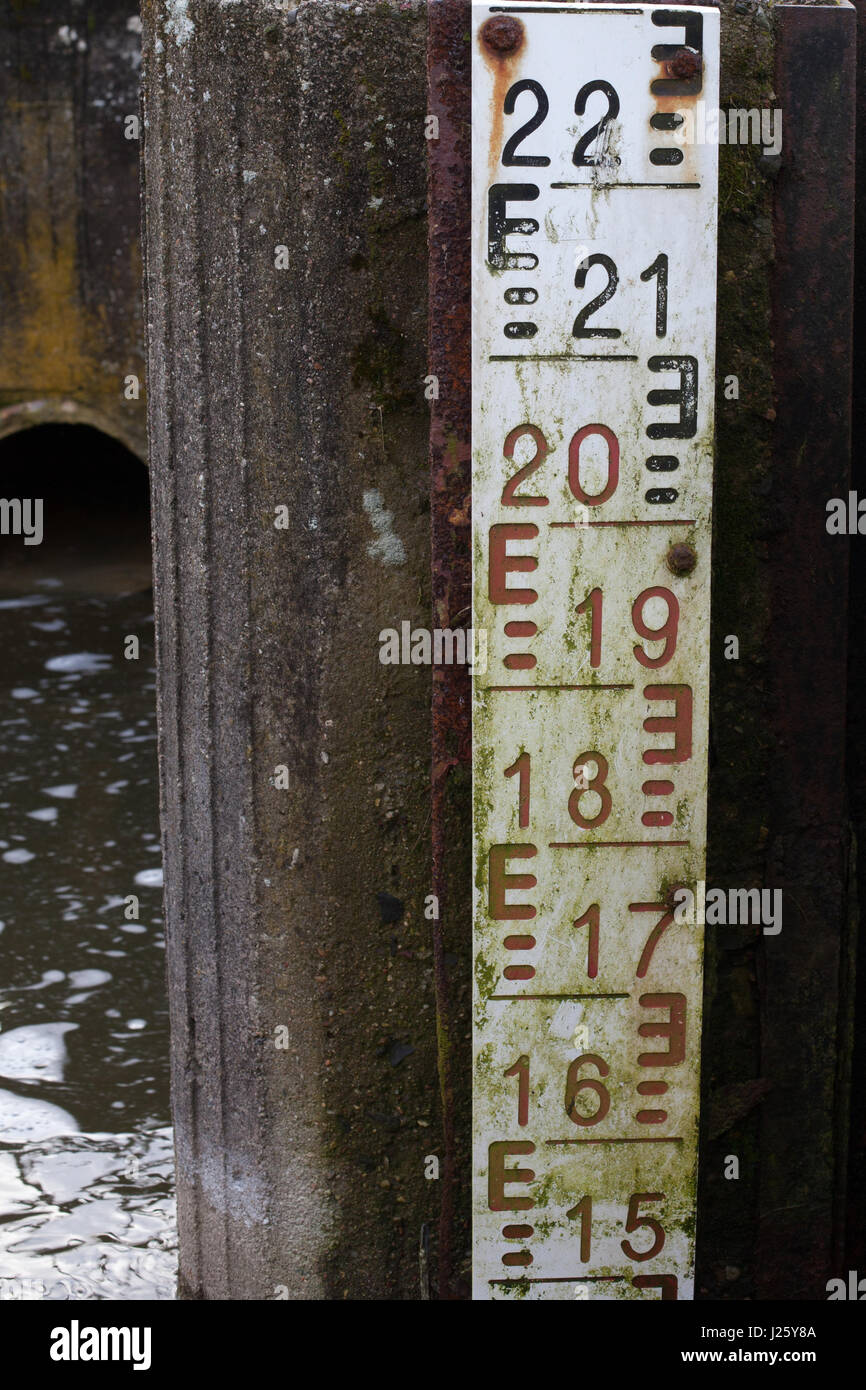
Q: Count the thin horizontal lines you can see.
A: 9